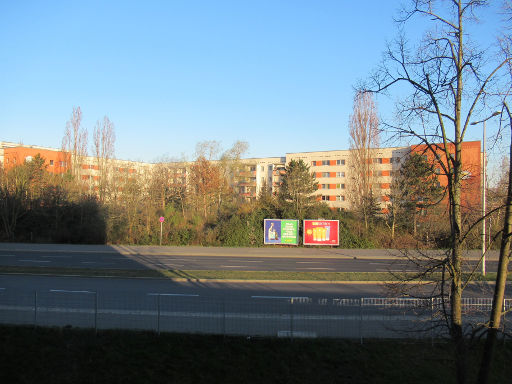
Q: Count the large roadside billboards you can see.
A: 2